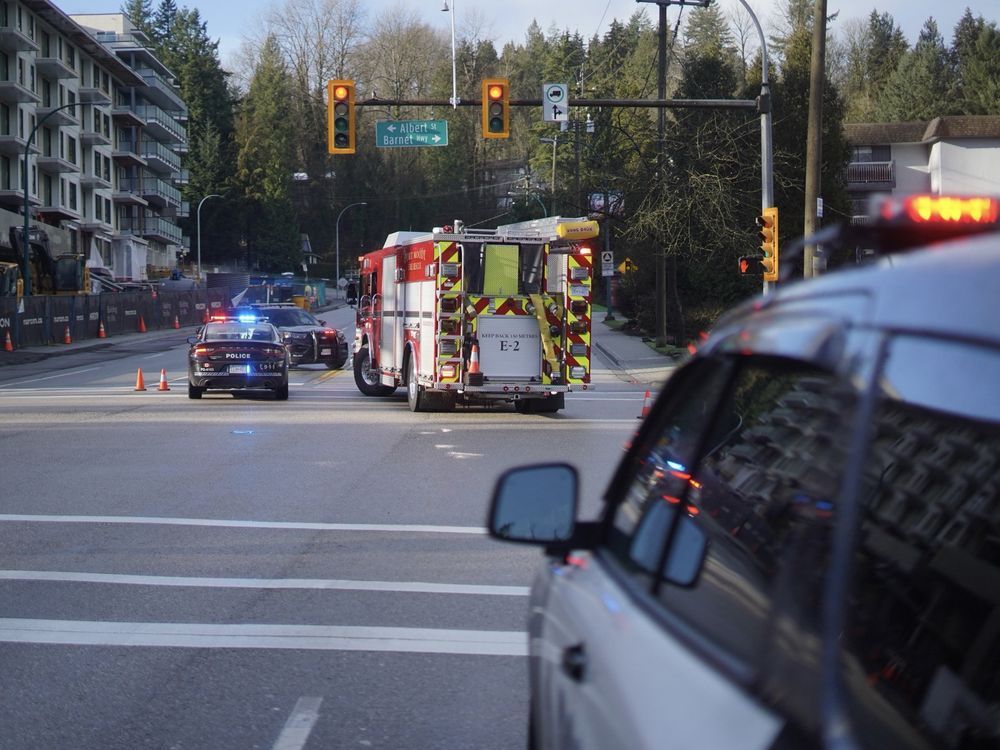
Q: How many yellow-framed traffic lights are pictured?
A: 3